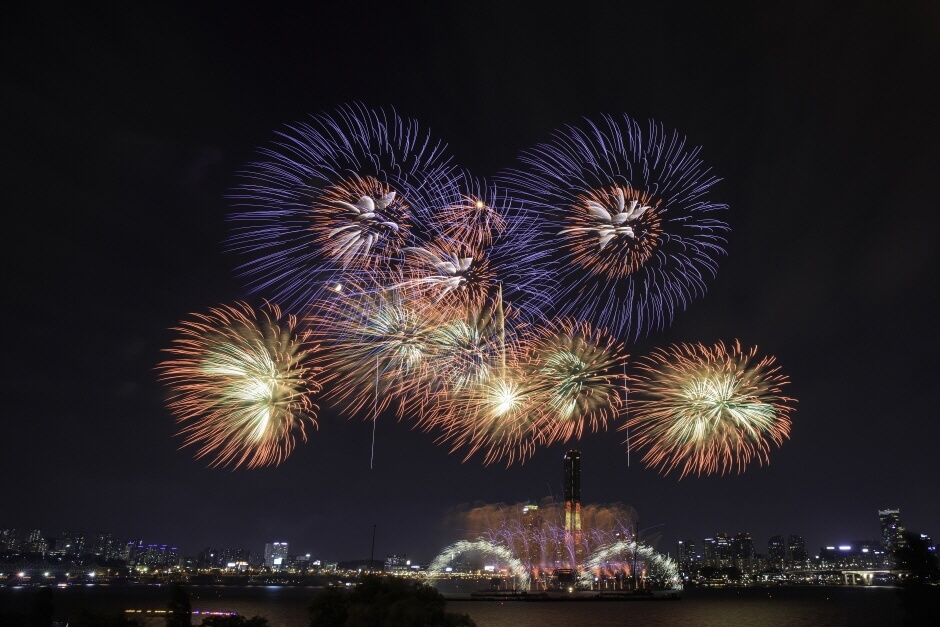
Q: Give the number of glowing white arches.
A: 2